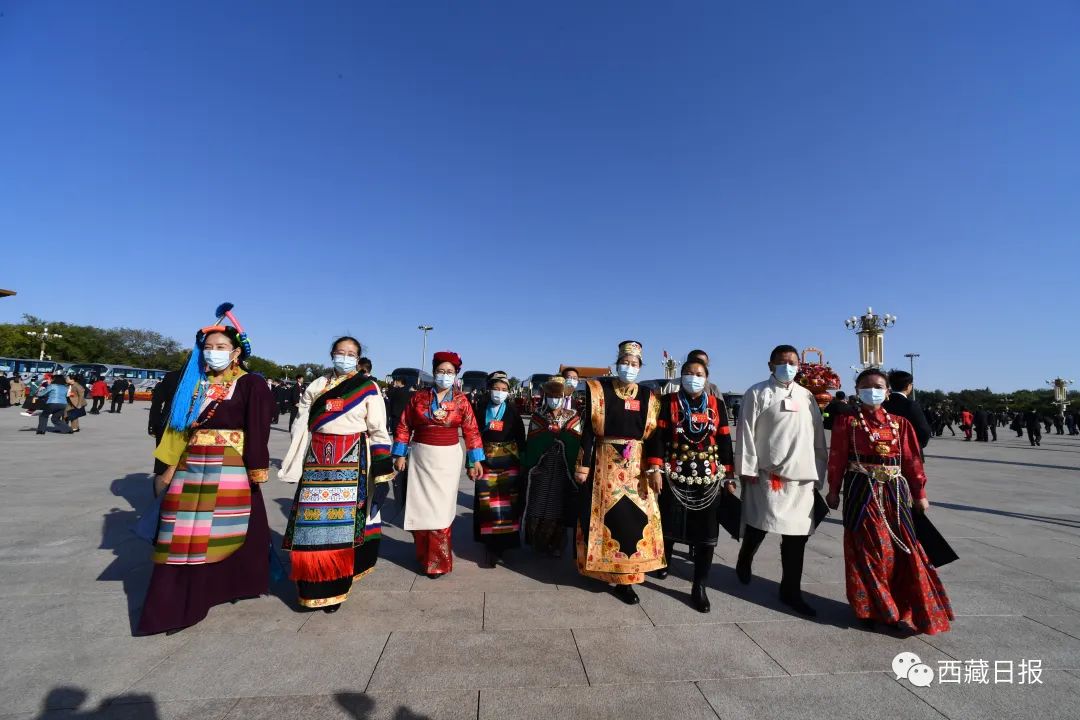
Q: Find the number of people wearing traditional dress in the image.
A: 9